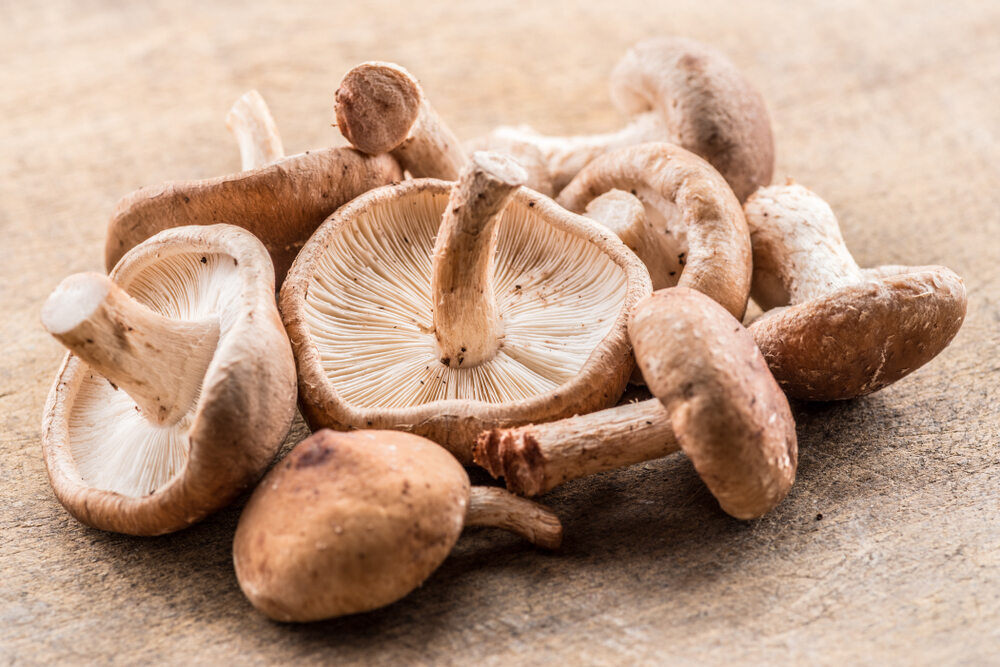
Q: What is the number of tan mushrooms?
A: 9